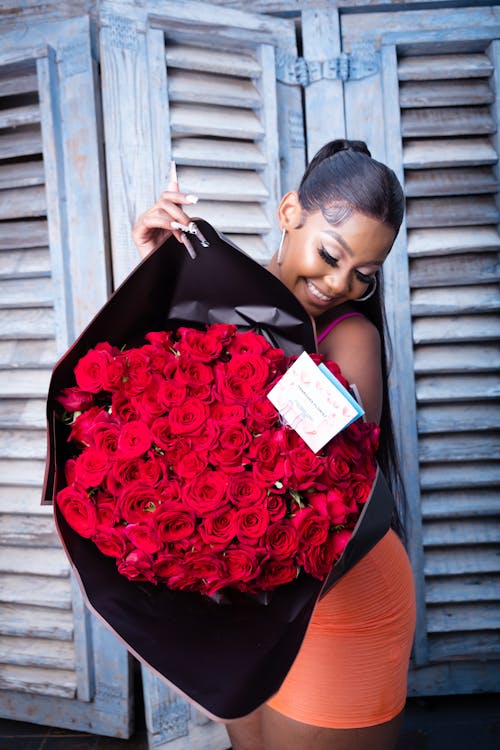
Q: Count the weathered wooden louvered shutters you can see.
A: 3